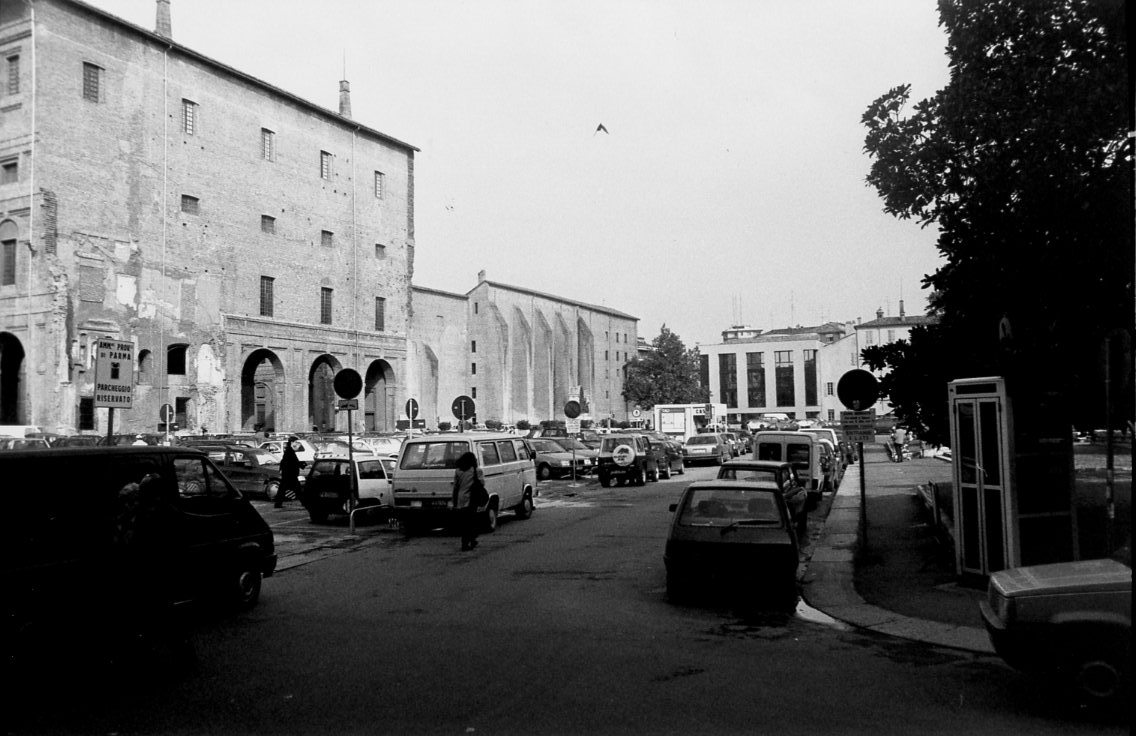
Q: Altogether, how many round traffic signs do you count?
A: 7